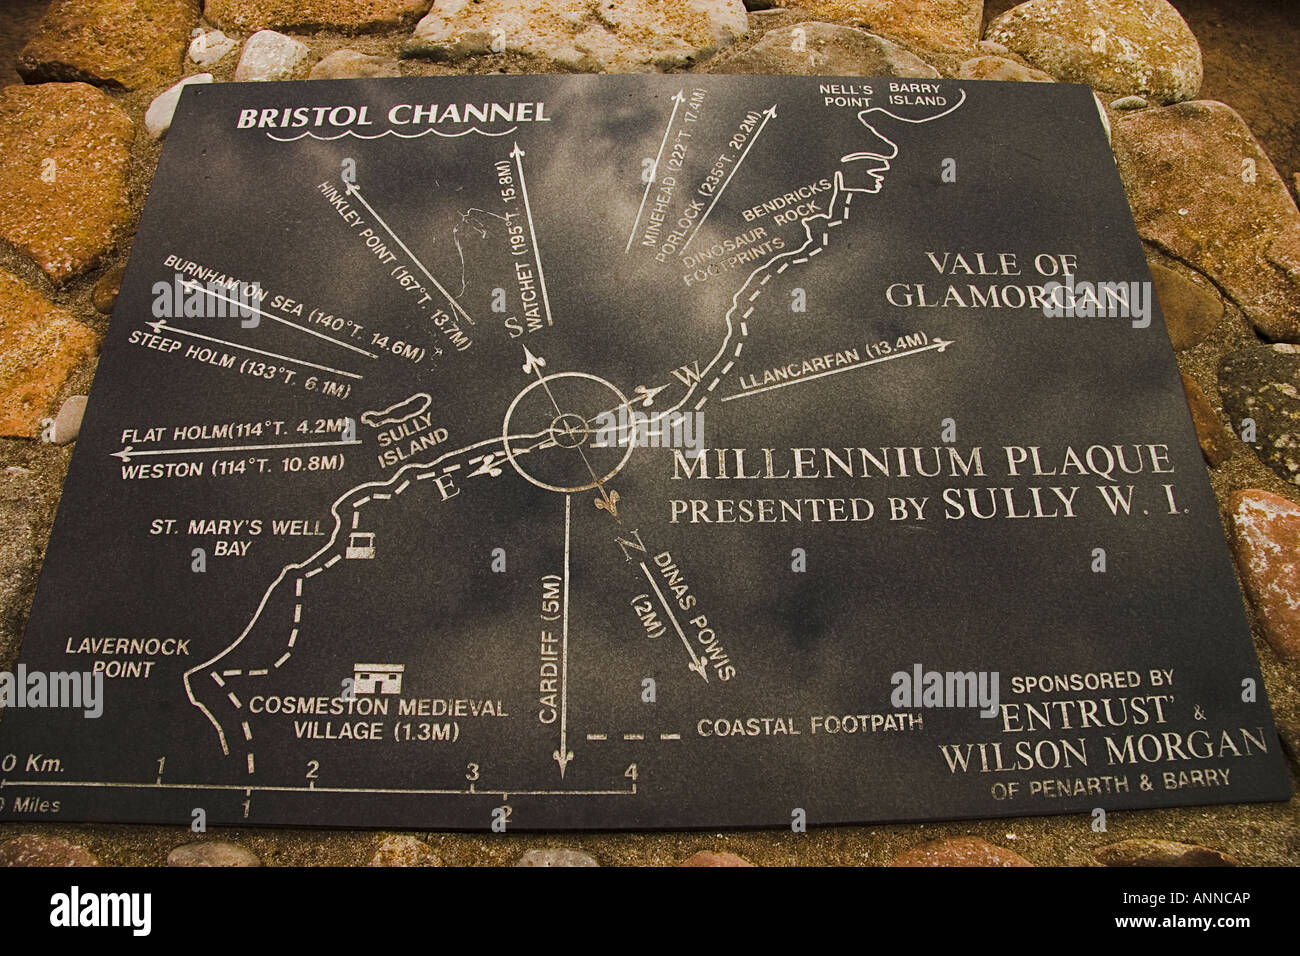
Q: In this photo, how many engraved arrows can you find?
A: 14